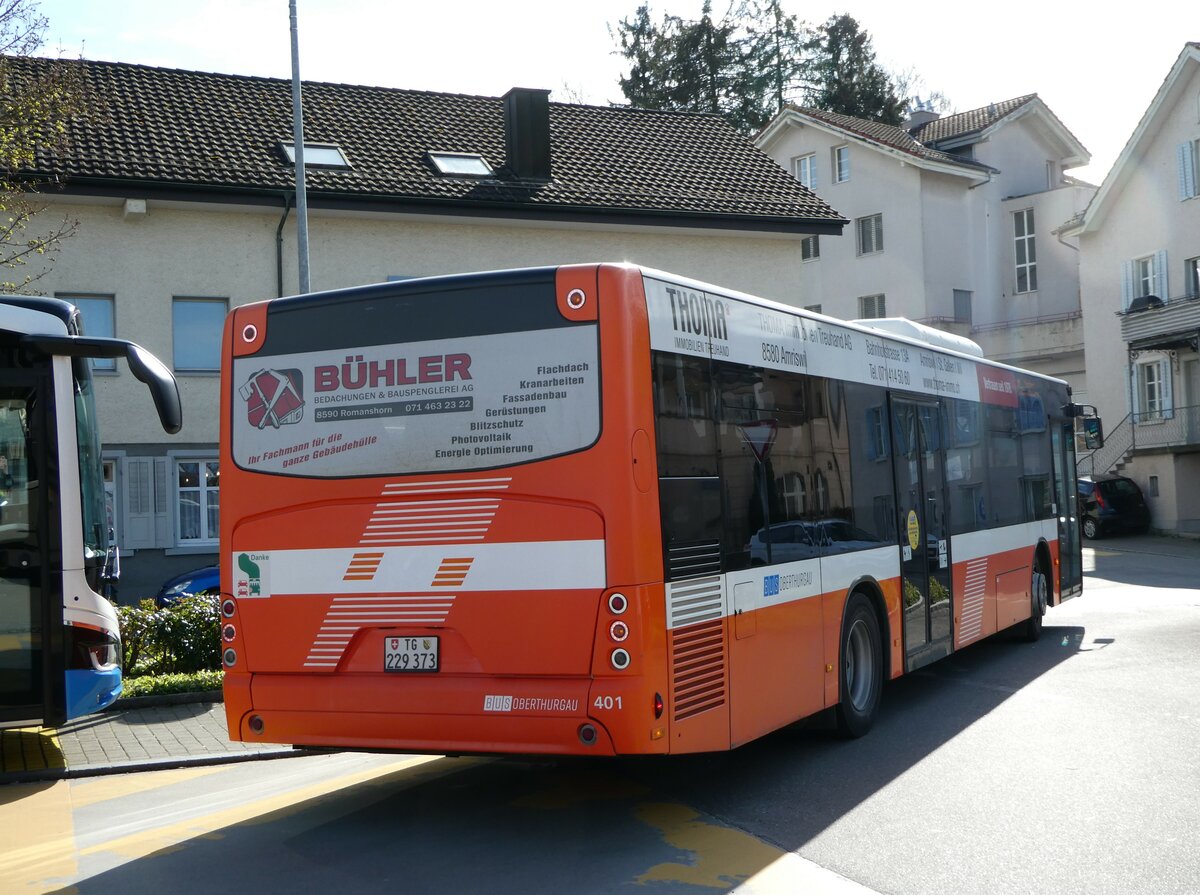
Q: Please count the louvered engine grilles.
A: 1